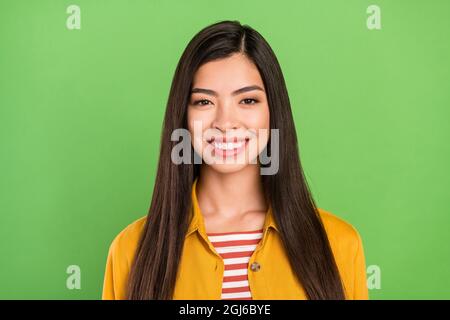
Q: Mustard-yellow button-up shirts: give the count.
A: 1